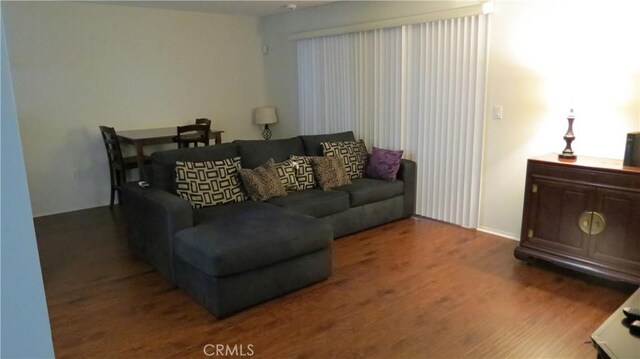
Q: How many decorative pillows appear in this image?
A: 7